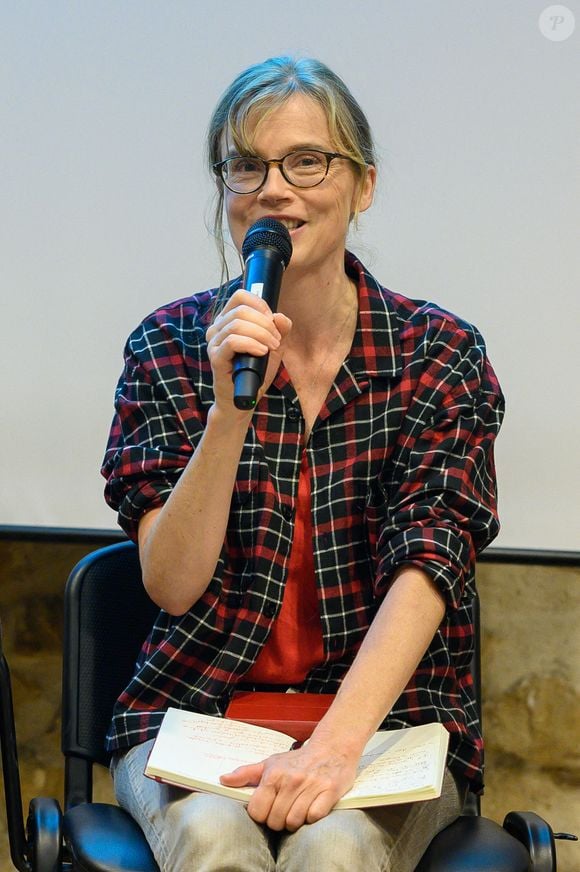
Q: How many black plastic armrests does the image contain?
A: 2